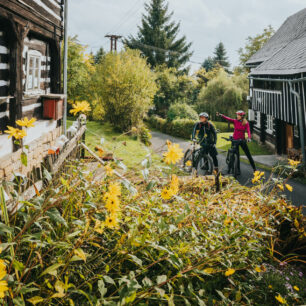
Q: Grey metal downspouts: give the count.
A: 2